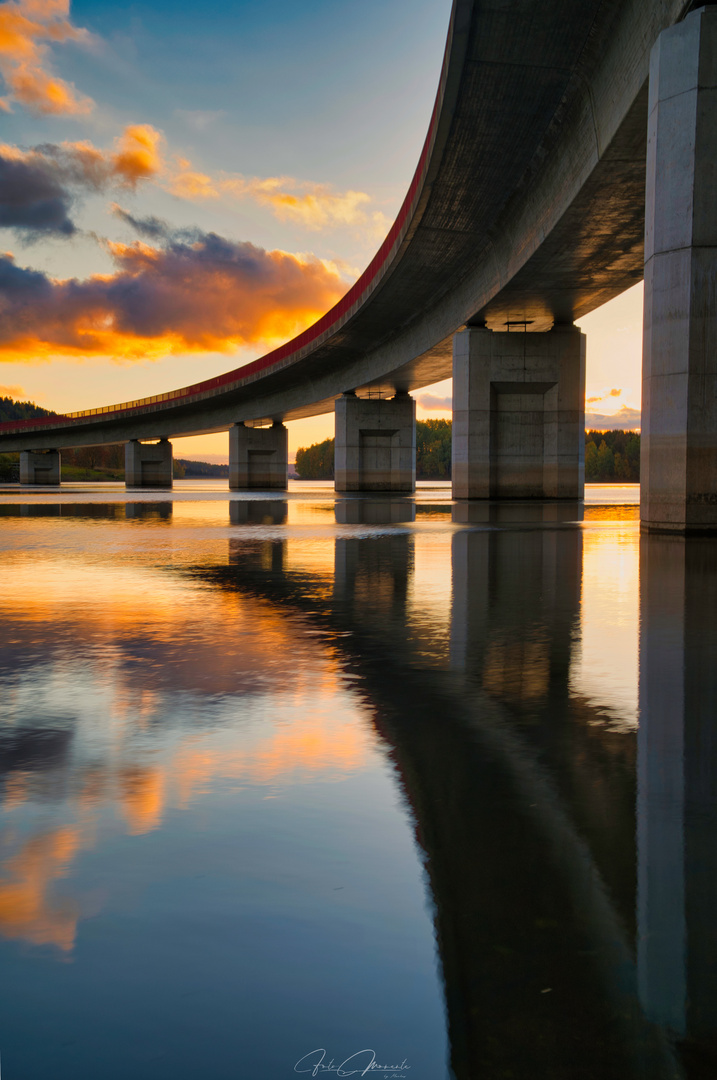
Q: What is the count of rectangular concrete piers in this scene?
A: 6